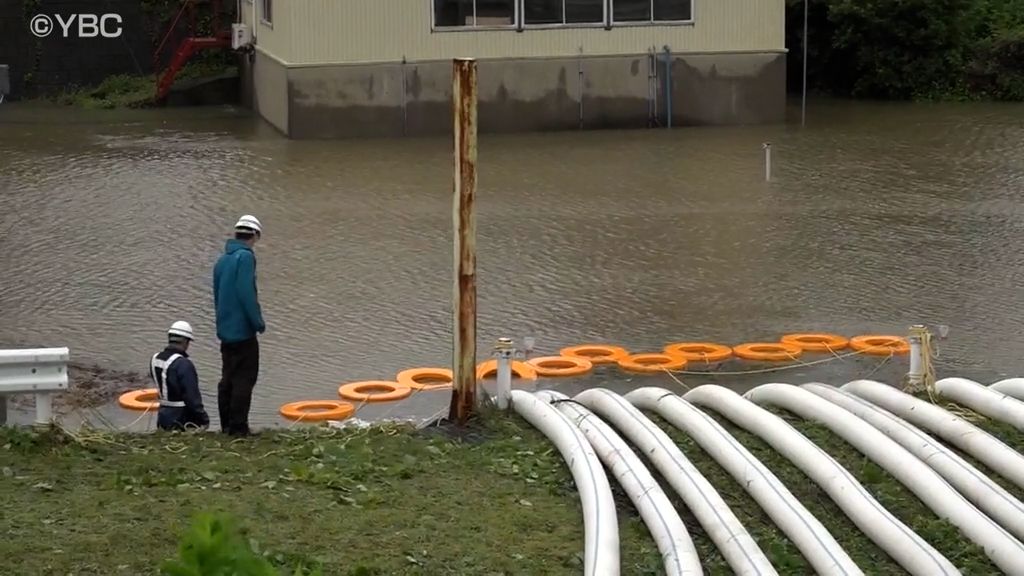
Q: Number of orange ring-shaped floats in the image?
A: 12